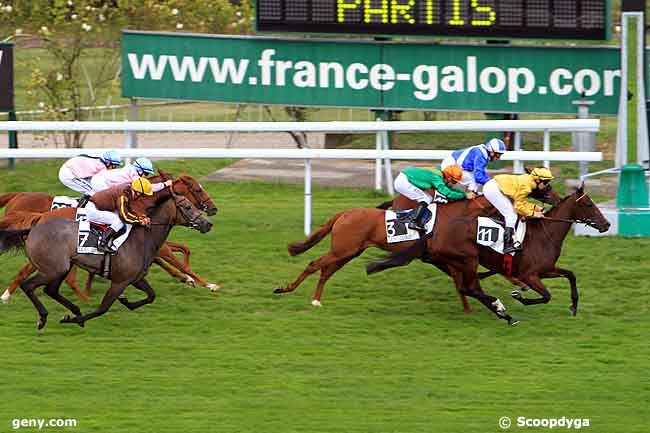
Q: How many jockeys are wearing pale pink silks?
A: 2